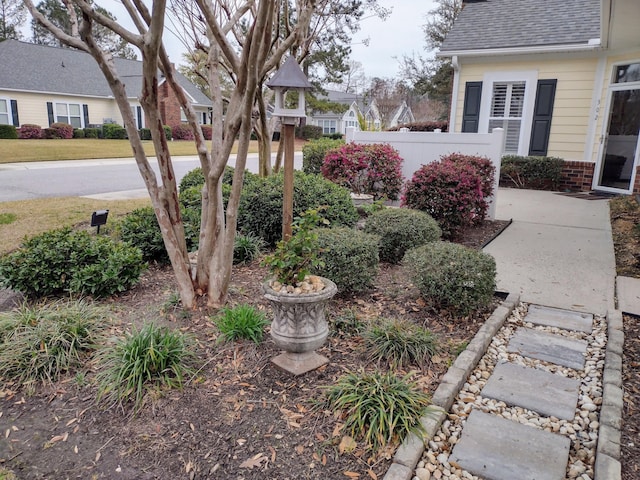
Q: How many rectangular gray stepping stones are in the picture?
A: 4